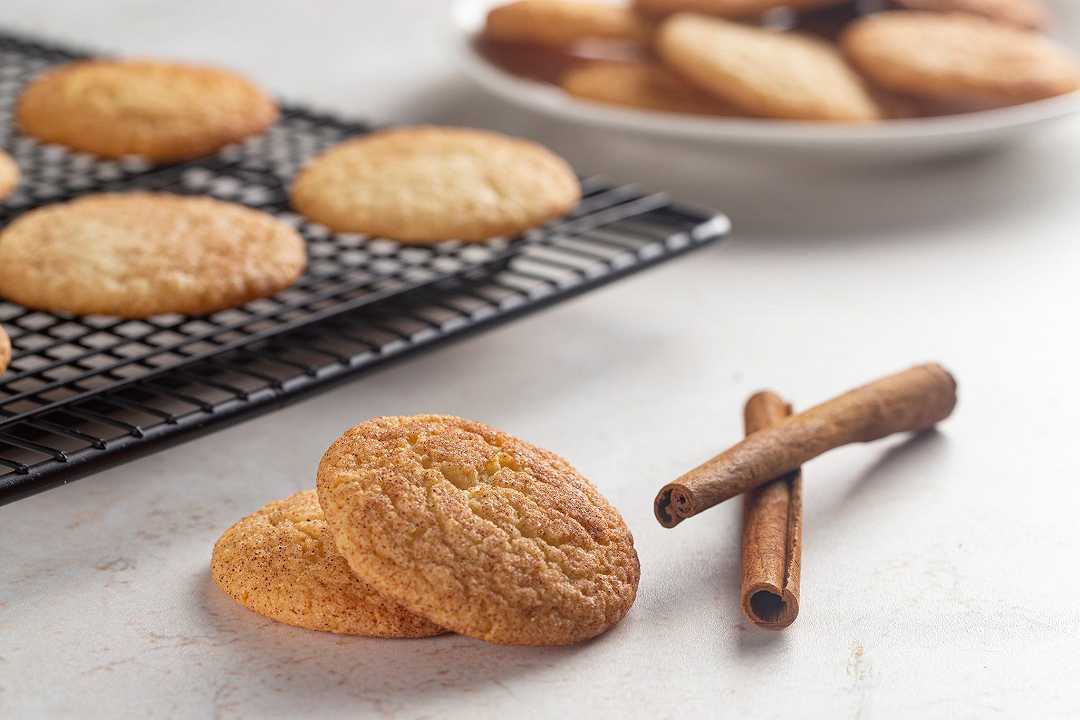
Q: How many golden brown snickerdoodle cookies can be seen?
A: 13